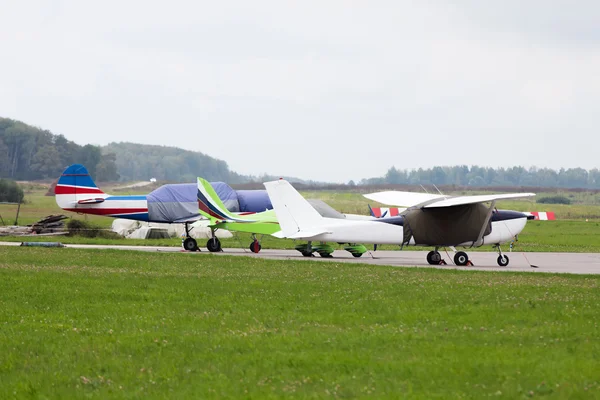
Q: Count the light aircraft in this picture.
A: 3